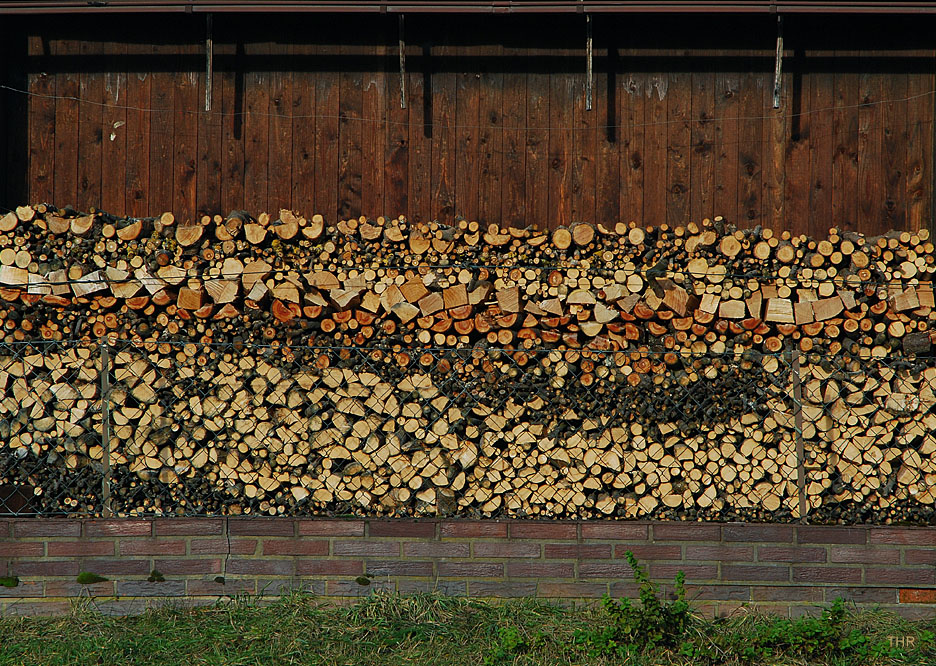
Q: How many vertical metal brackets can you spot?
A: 4